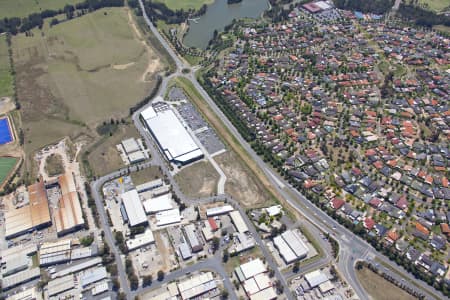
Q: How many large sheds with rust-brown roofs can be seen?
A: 2